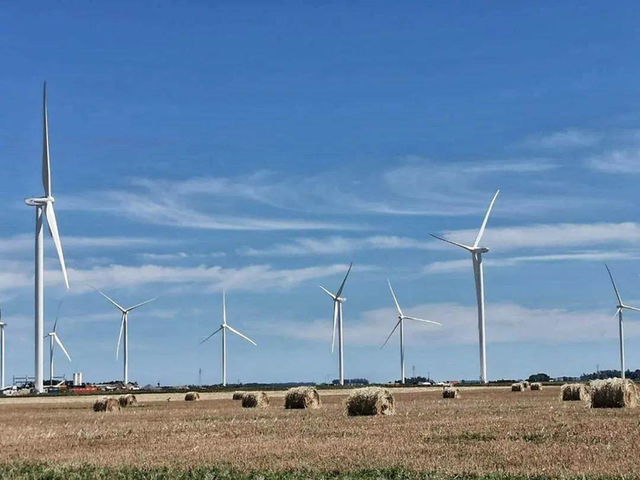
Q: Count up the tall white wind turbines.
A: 9